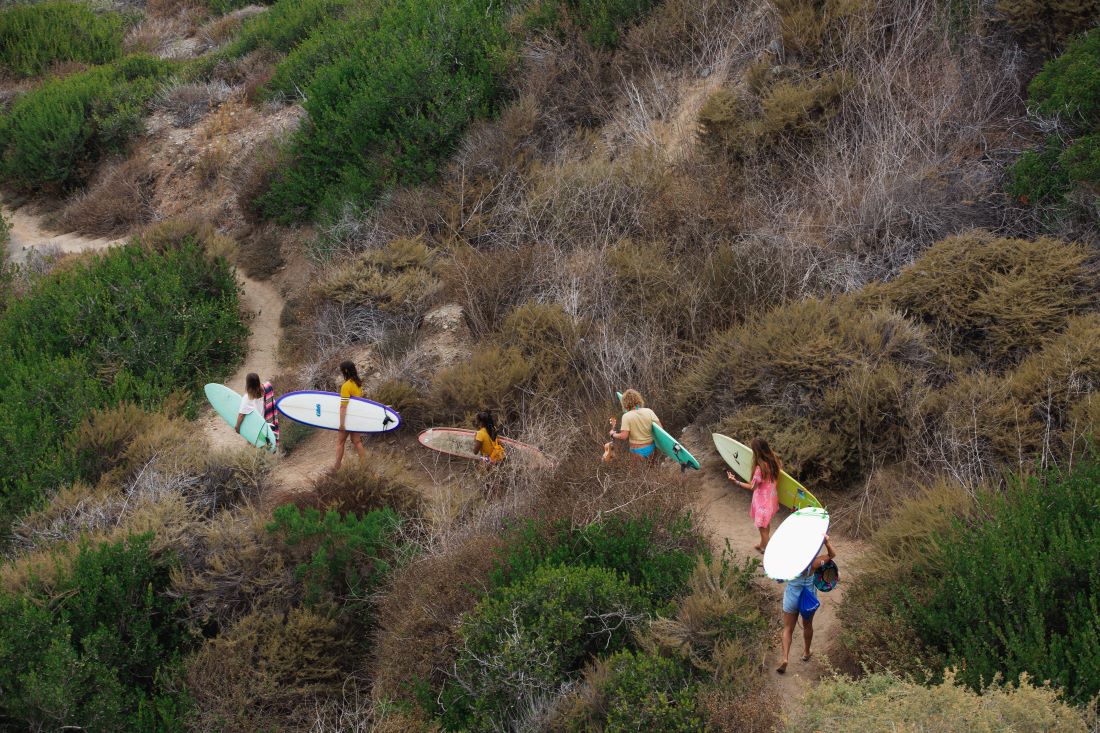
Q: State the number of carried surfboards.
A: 6